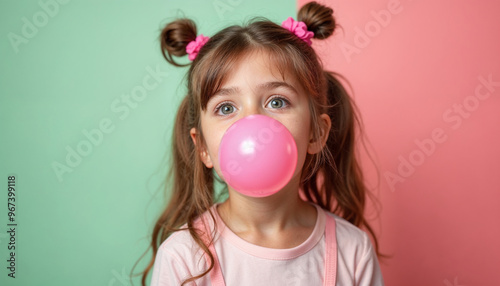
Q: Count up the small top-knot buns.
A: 2